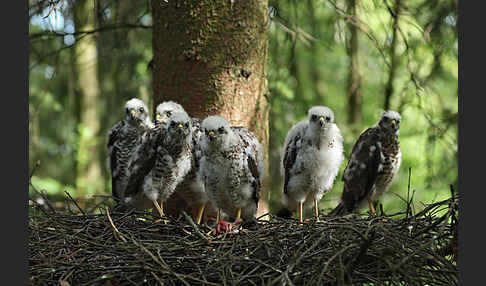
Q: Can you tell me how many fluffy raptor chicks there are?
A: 6